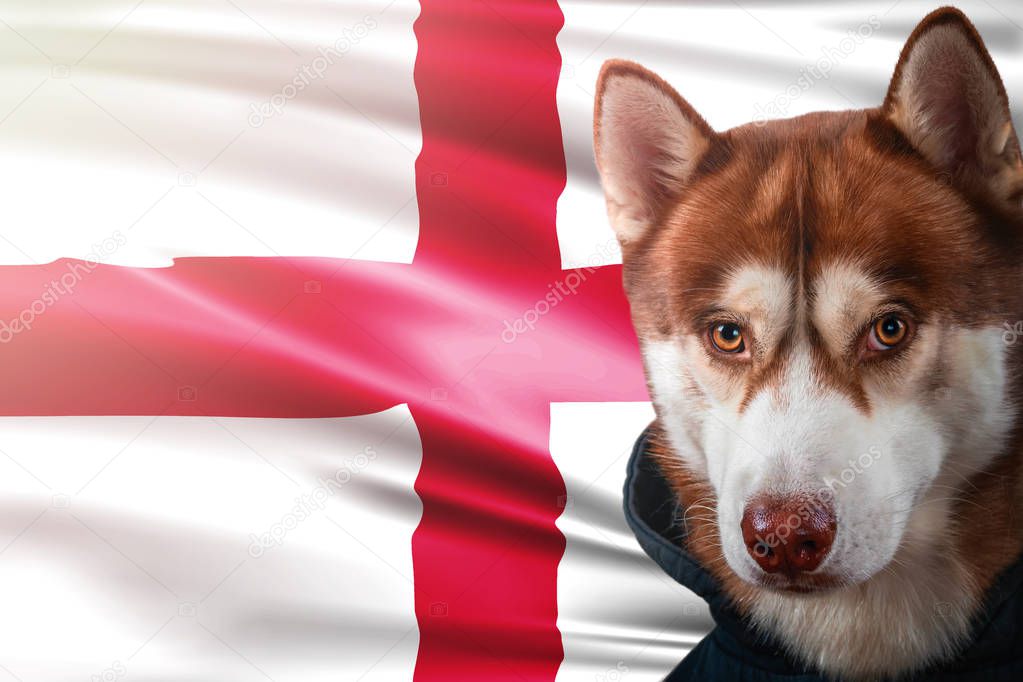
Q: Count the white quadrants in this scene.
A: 4